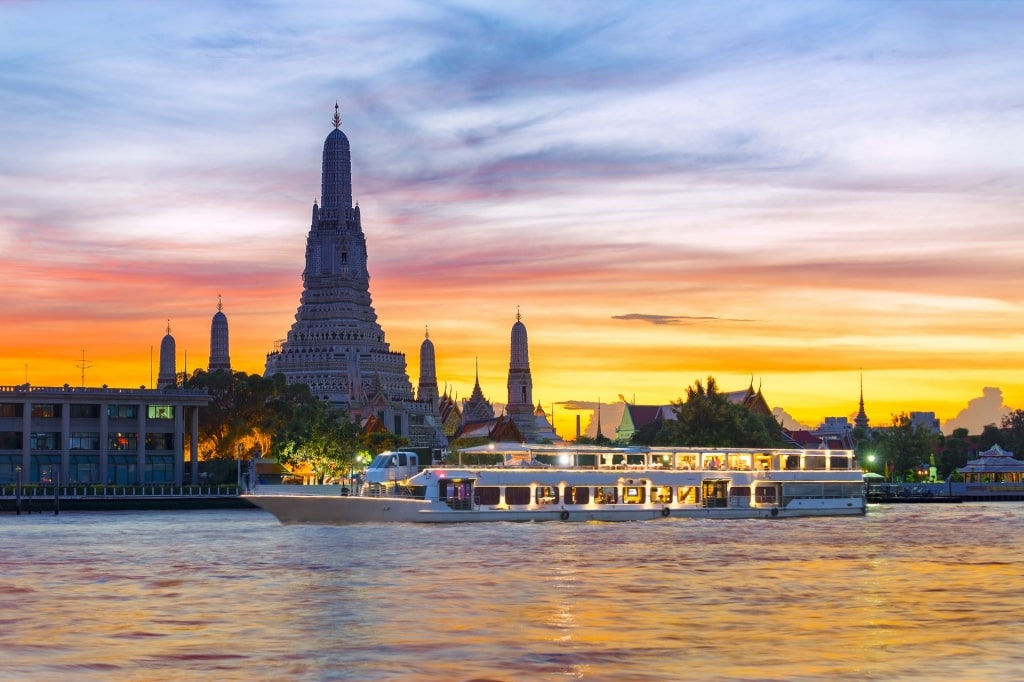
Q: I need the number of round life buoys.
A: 3